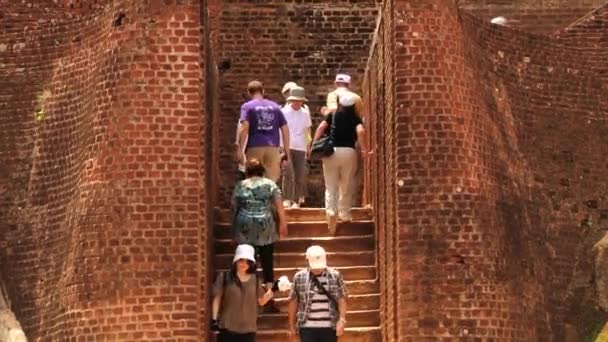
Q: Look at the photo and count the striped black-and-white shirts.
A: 1